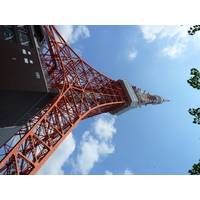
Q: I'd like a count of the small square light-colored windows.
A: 4